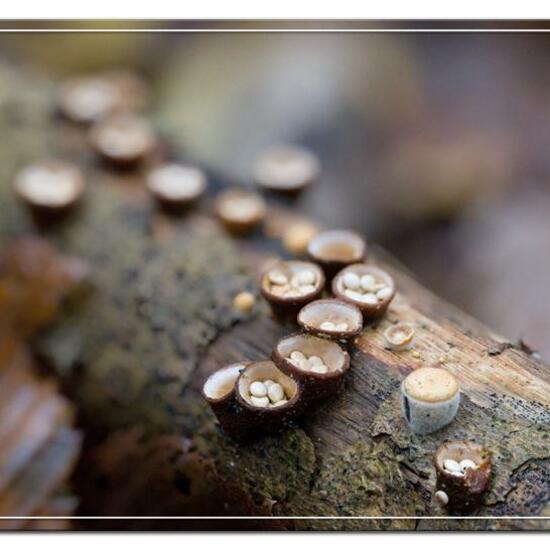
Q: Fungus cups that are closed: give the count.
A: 1